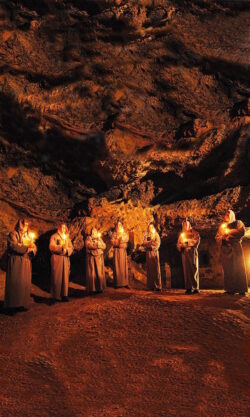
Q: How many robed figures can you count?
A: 7